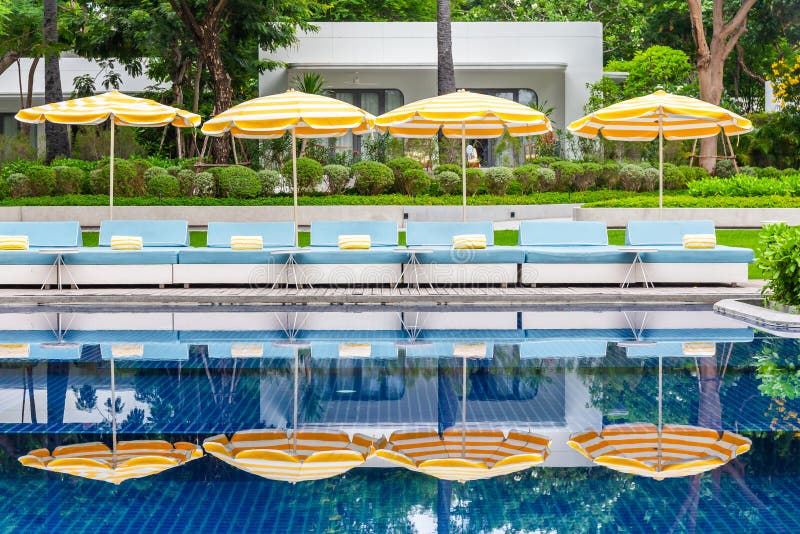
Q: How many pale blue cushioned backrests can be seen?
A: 7